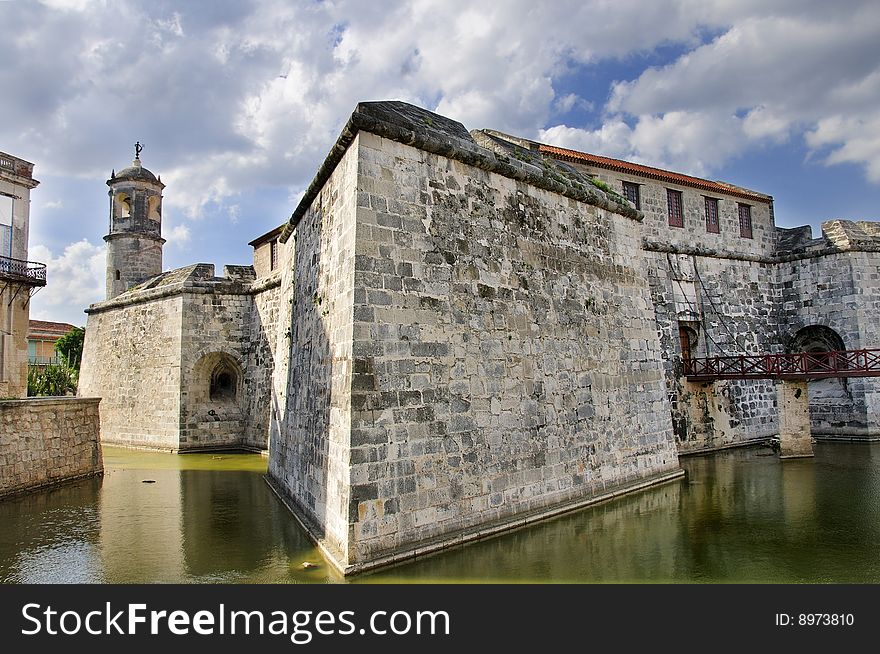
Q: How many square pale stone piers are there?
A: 1